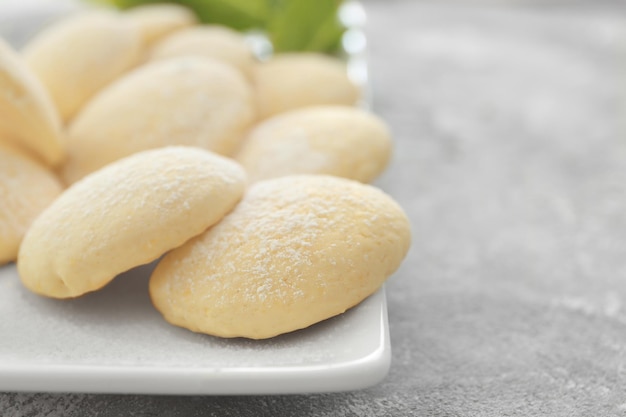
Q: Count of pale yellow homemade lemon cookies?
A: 10